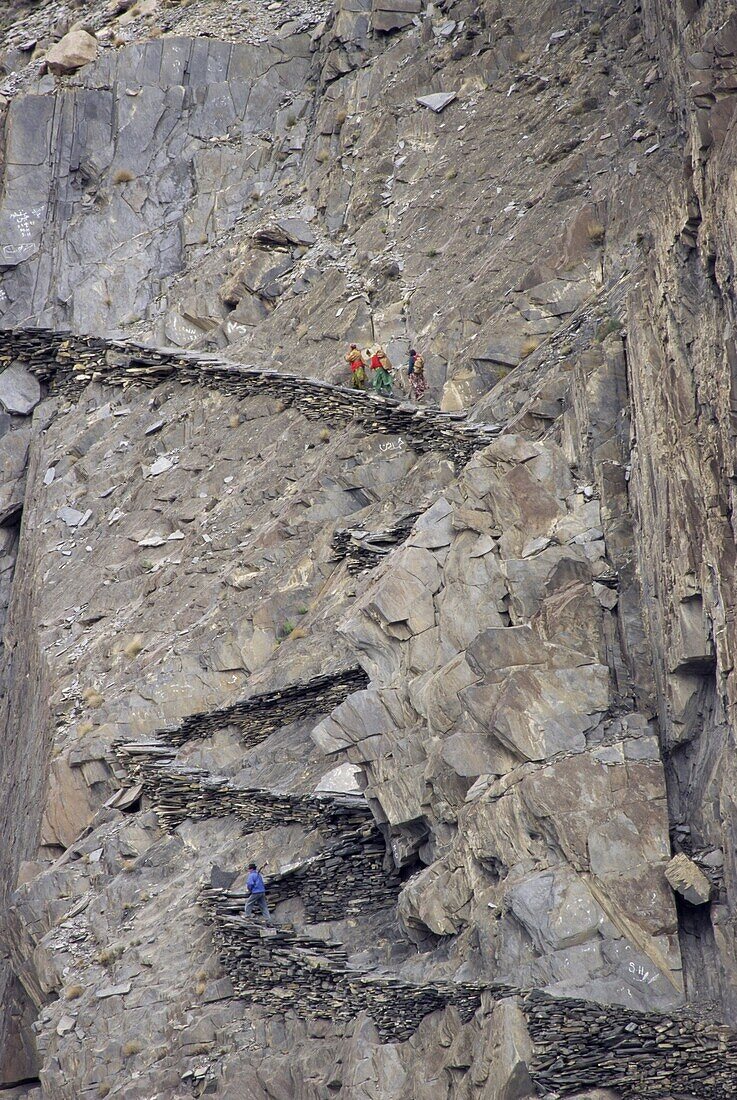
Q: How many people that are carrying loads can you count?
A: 3